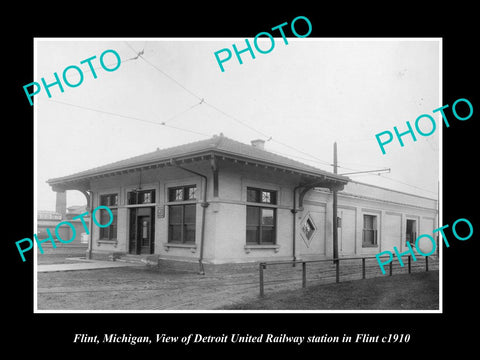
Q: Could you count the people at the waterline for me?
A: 0